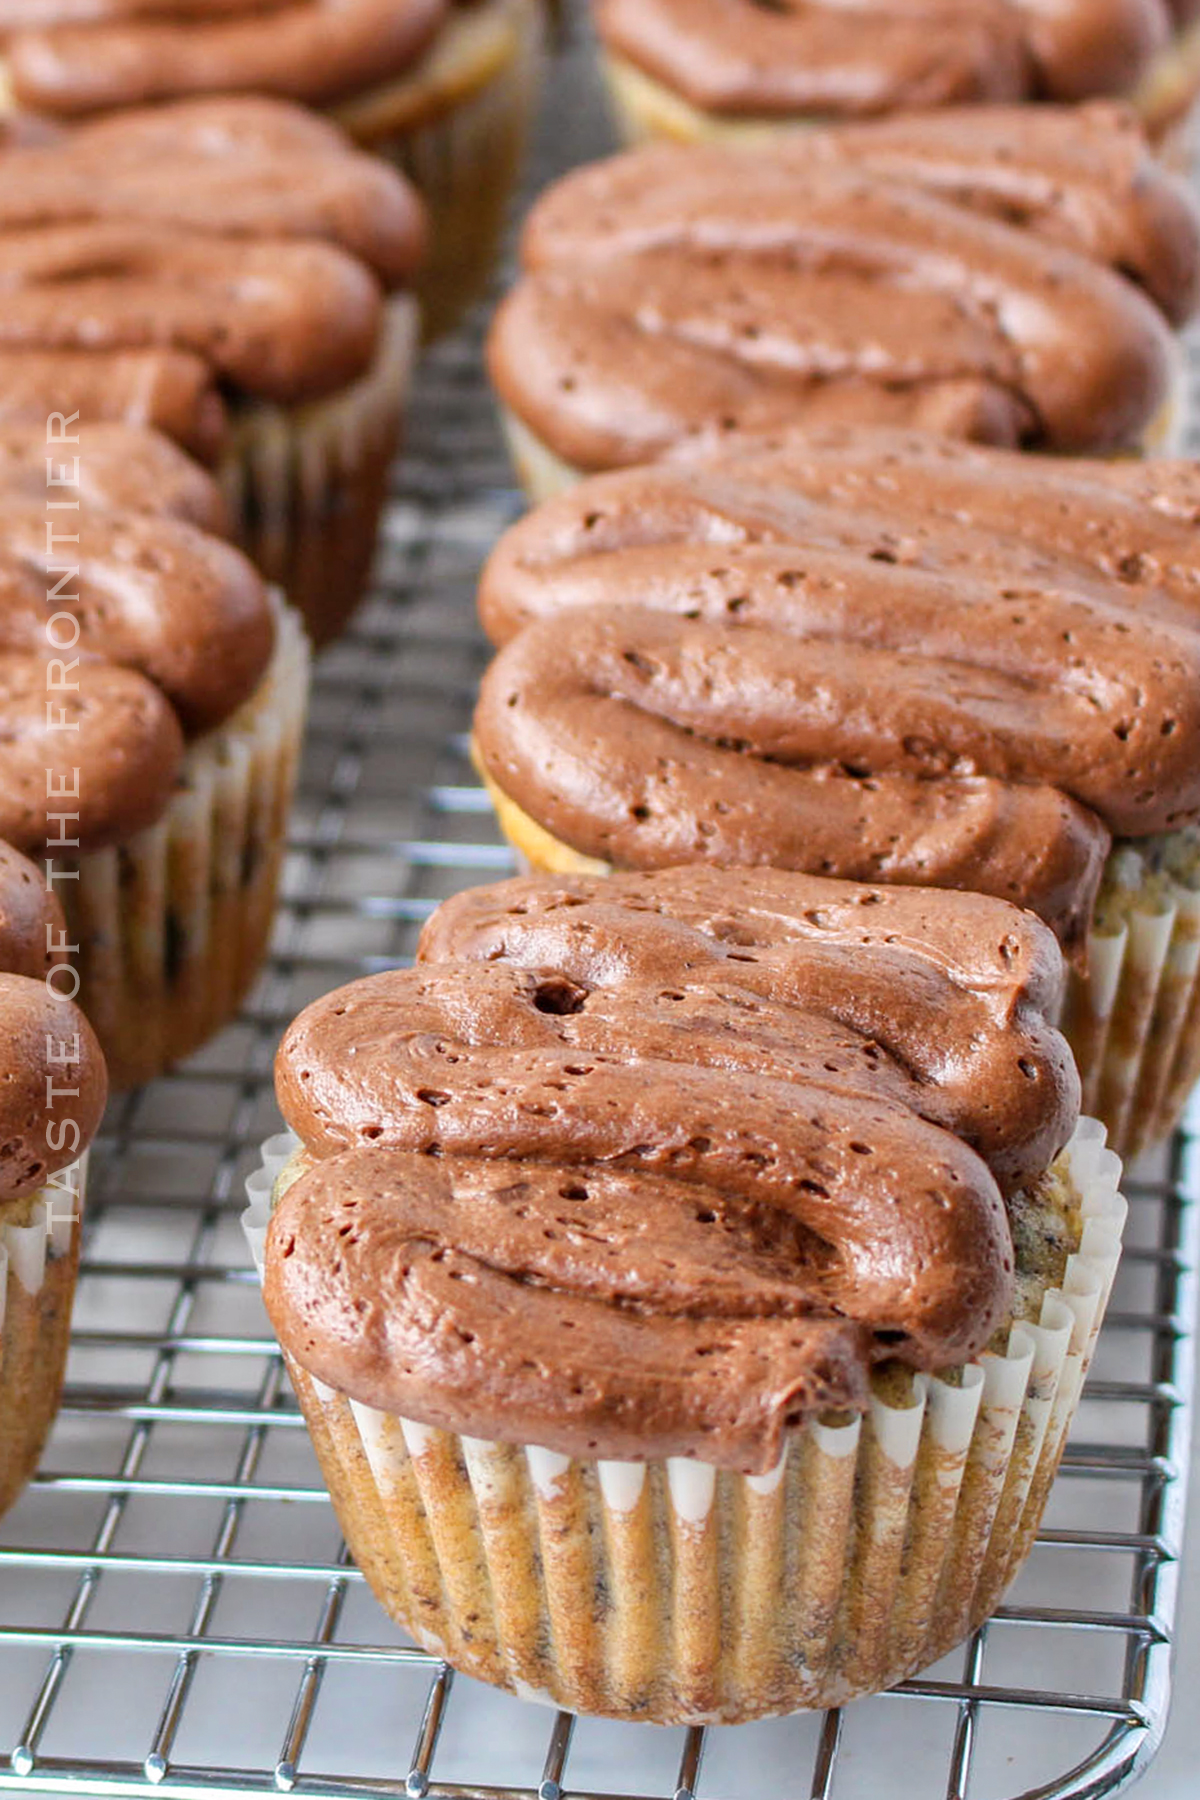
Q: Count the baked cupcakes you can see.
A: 8